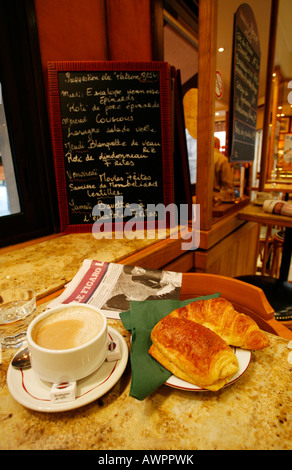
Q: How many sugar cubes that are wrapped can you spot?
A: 2